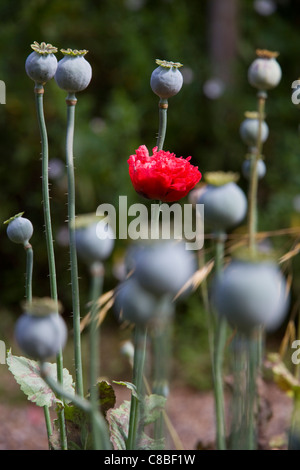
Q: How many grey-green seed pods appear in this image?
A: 13